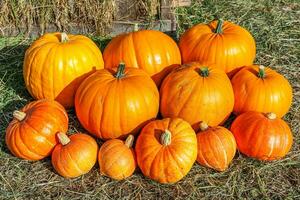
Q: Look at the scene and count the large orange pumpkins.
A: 6